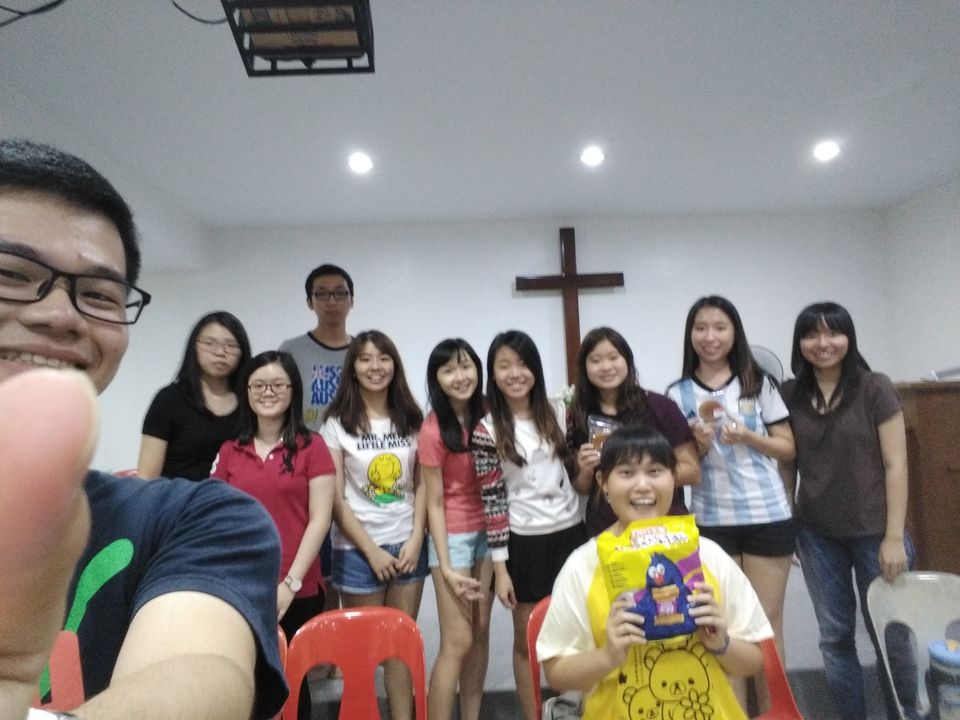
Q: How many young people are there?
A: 11